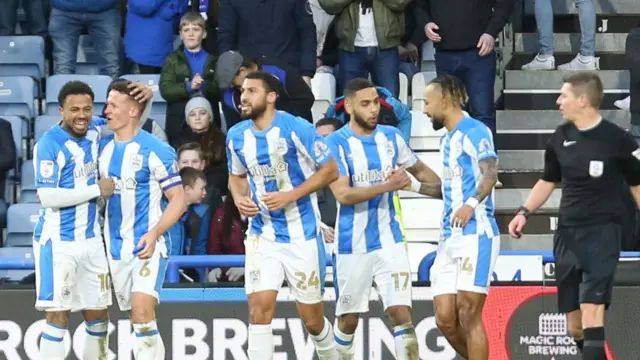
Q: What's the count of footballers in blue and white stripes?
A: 5